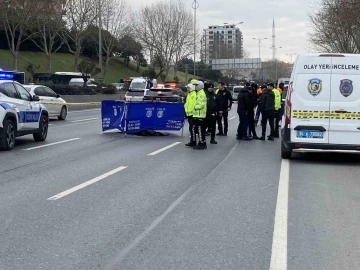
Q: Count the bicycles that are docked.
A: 0